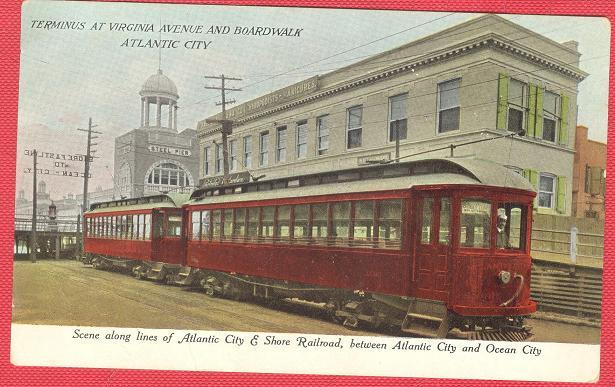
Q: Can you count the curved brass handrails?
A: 1